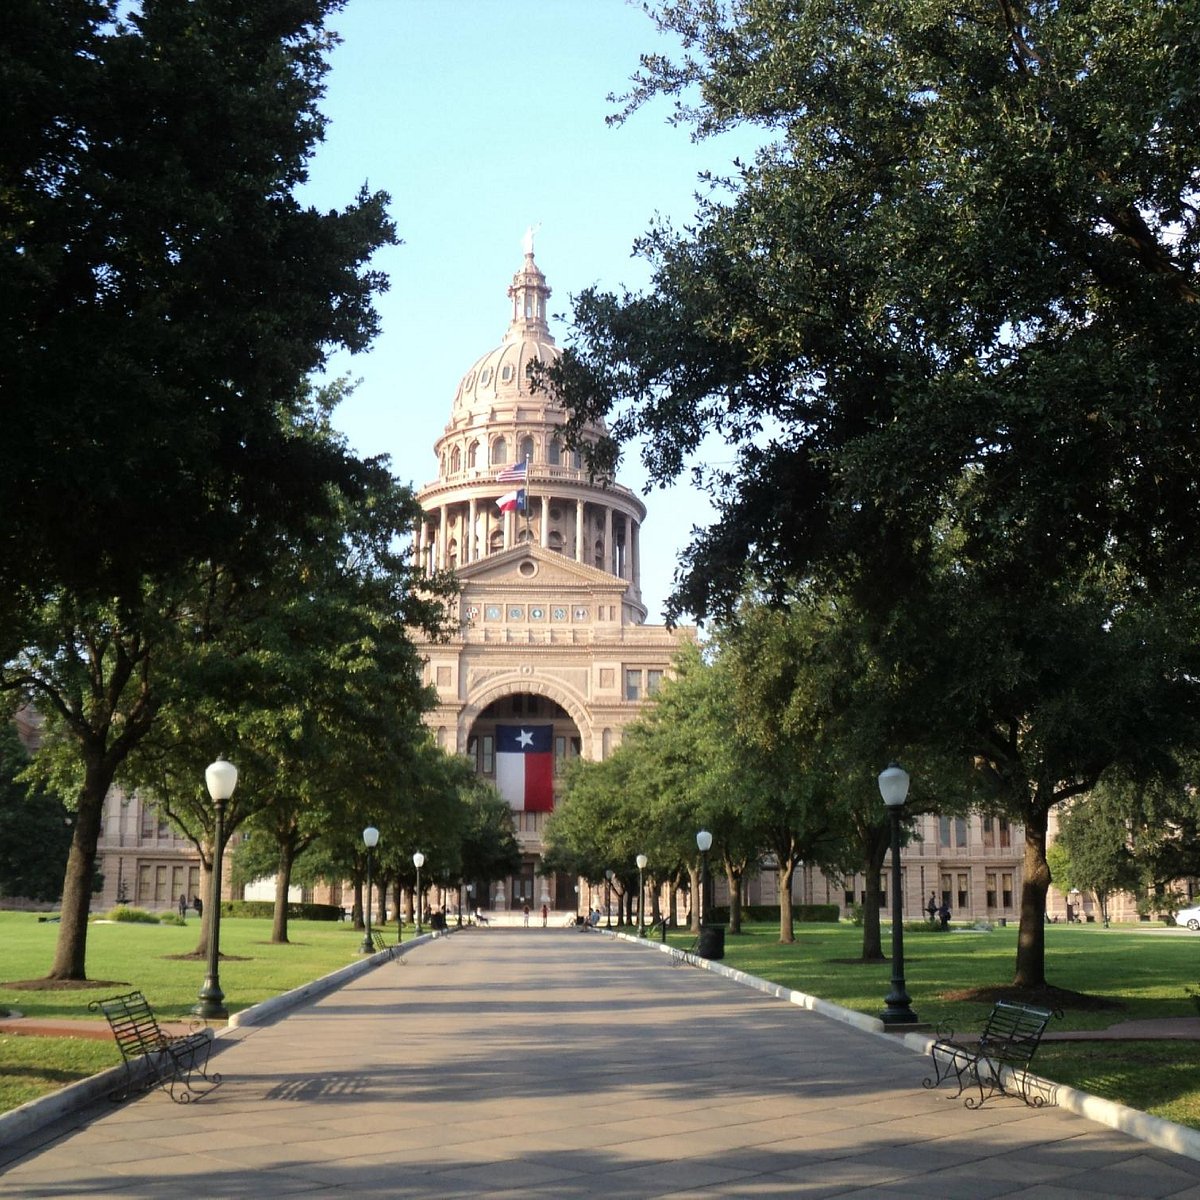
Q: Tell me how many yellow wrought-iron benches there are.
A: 0